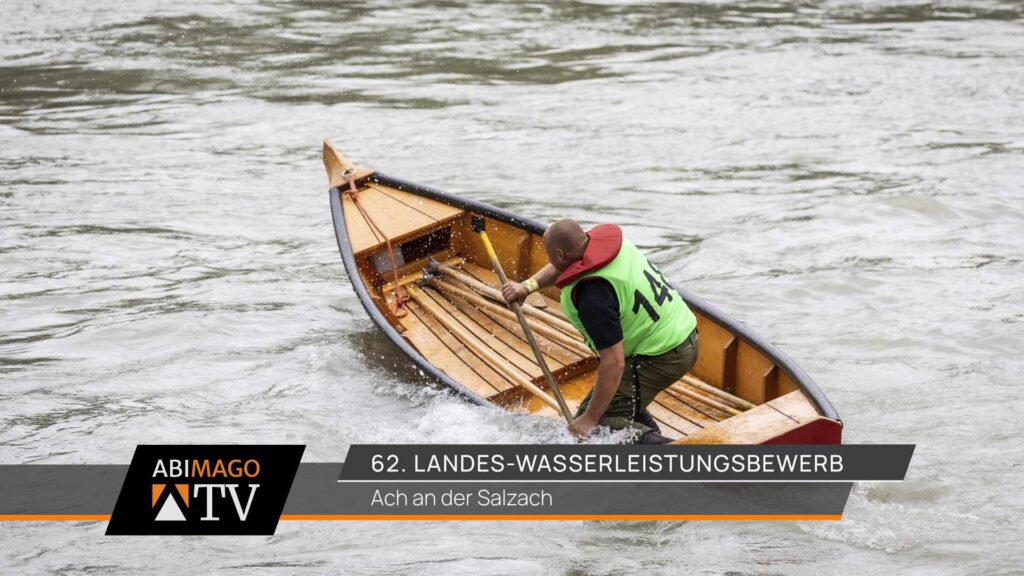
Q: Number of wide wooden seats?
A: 2